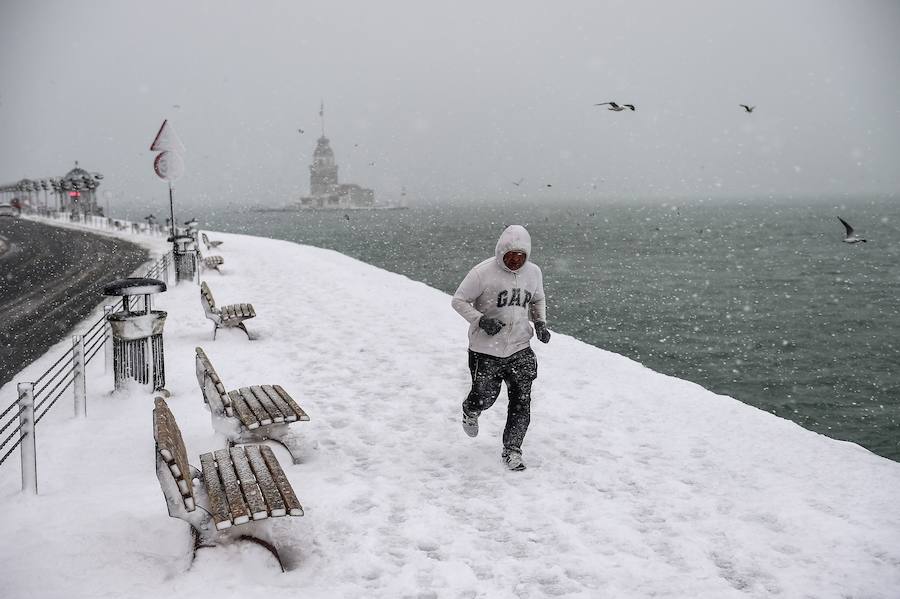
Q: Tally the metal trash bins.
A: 2